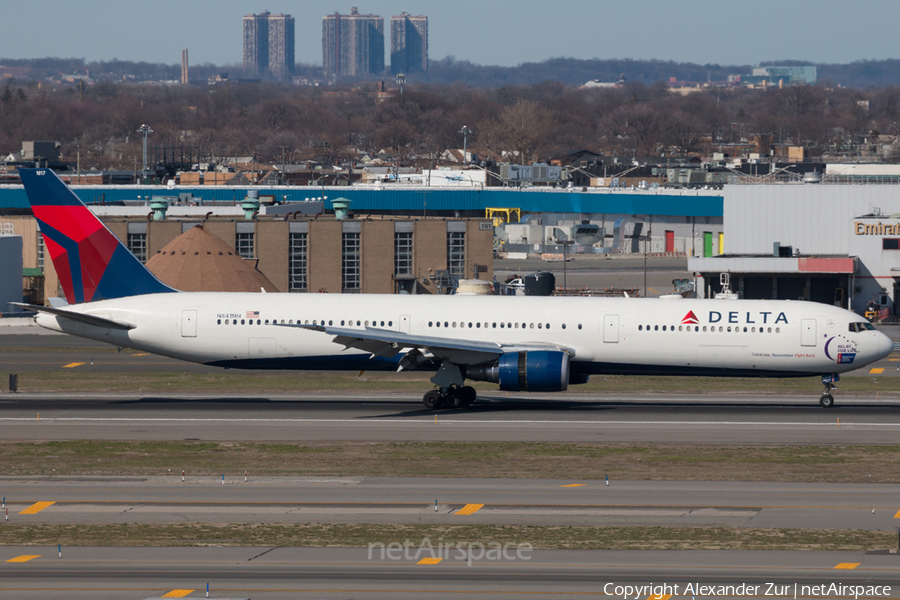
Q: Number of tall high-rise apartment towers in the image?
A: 3